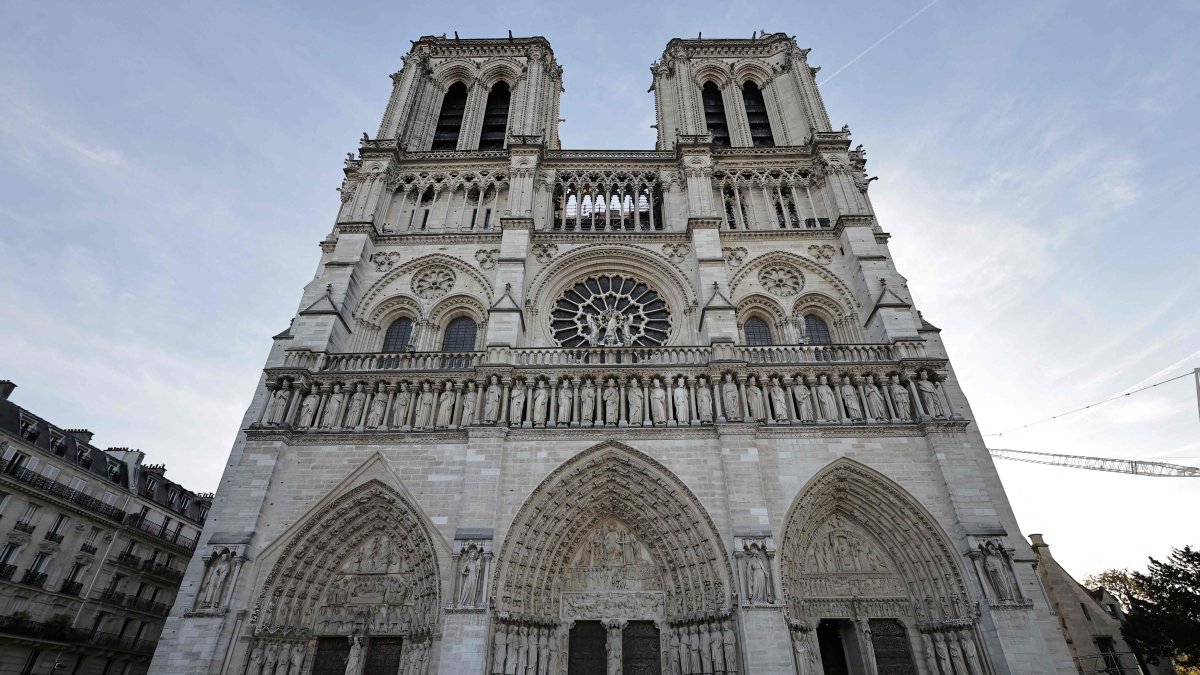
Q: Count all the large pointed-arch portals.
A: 3